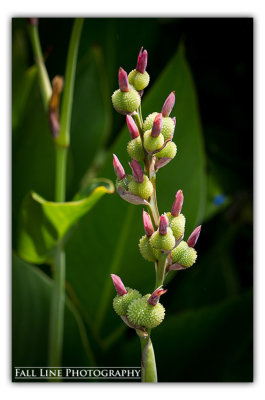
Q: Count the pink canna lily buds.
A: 13